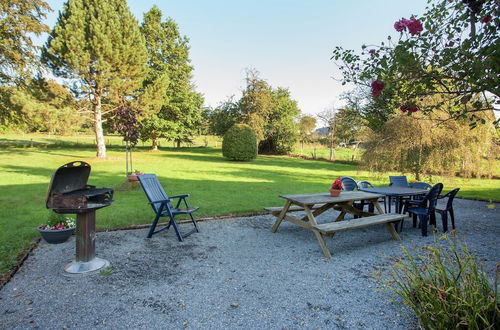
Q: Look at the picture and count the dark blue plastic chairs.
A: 7